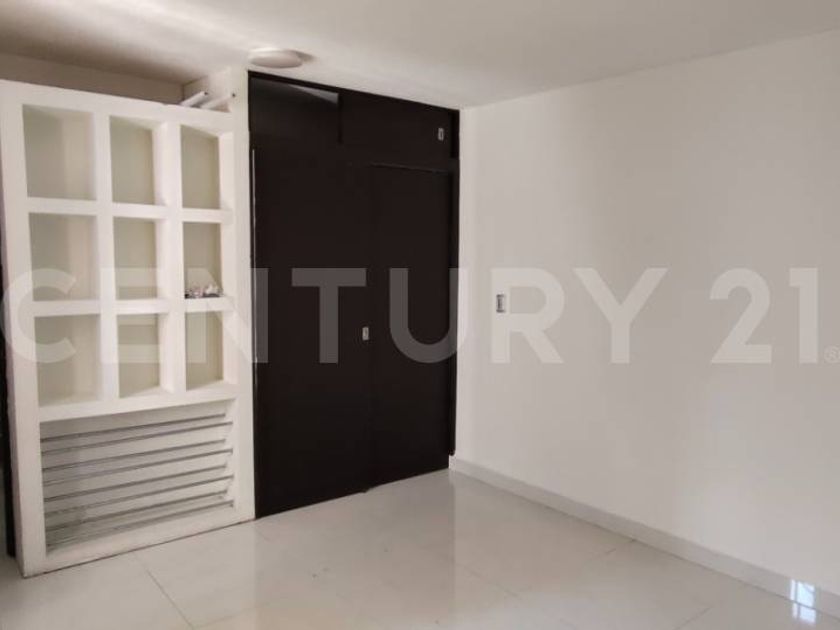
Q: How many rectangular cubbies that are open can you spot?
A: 9